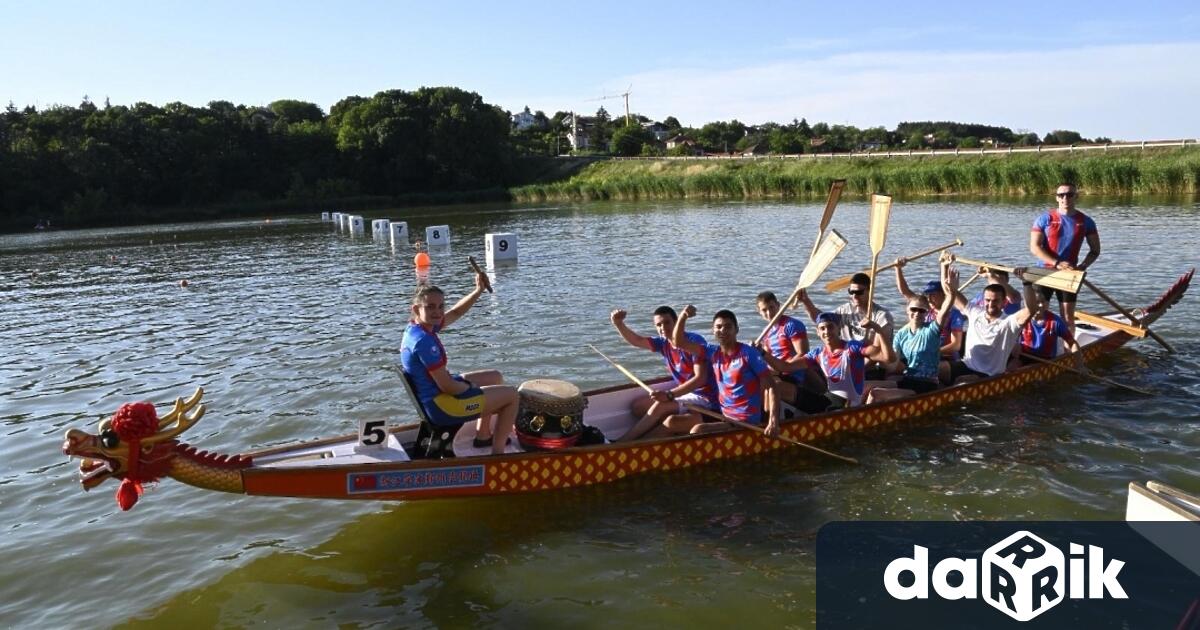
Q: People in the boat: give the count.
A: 12